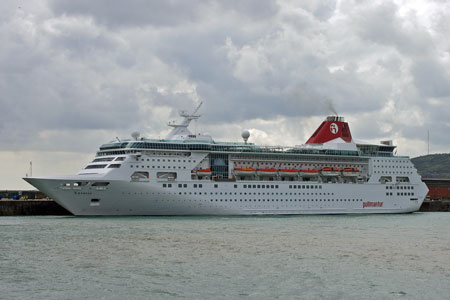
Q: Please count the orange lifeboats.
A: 7